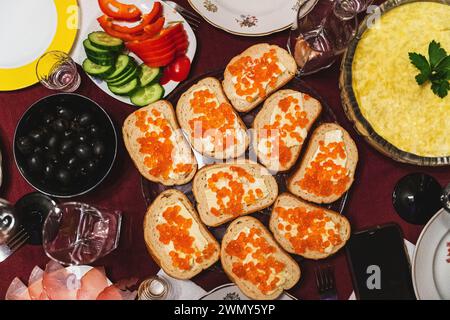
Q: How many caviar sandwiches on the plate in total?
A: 9